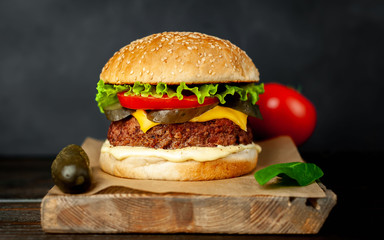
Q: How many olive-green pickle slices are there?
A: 3